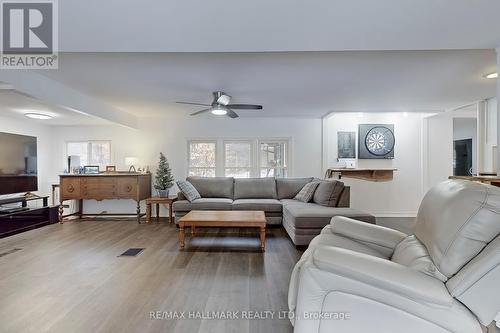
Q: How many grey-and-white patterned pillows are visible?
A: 2